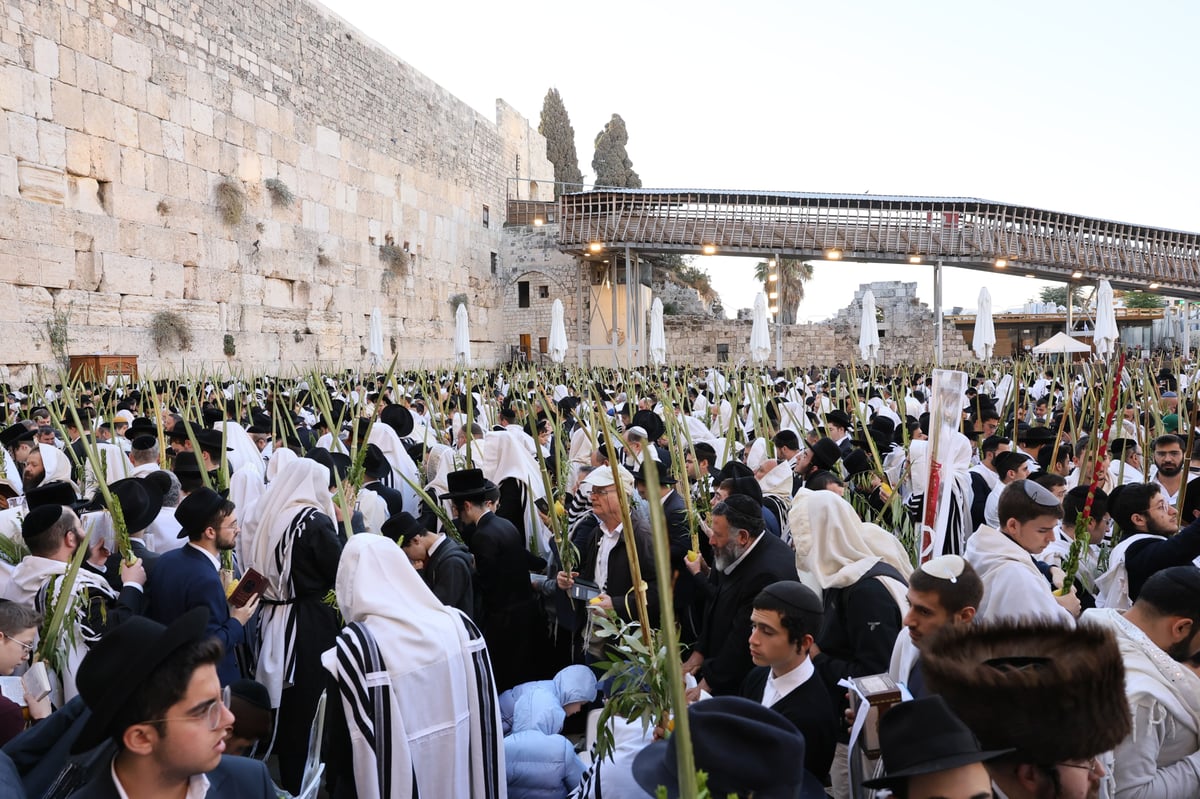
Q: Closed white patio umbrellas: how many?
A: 8